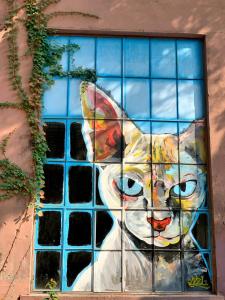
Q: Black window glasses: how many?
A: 11